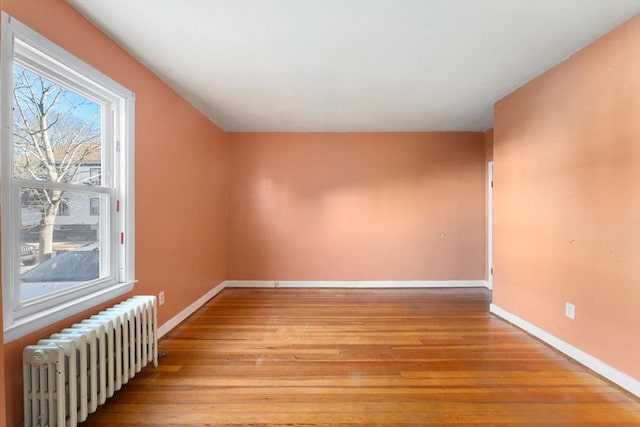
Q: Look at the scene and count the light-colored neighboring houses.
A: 1